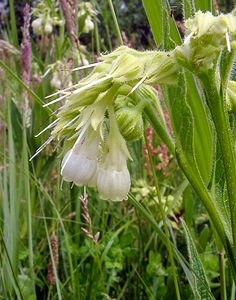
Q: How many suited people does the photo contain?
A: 0